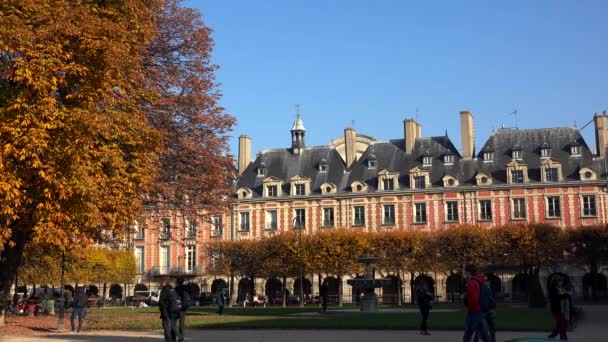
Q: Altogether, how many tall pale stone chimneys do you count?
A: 5